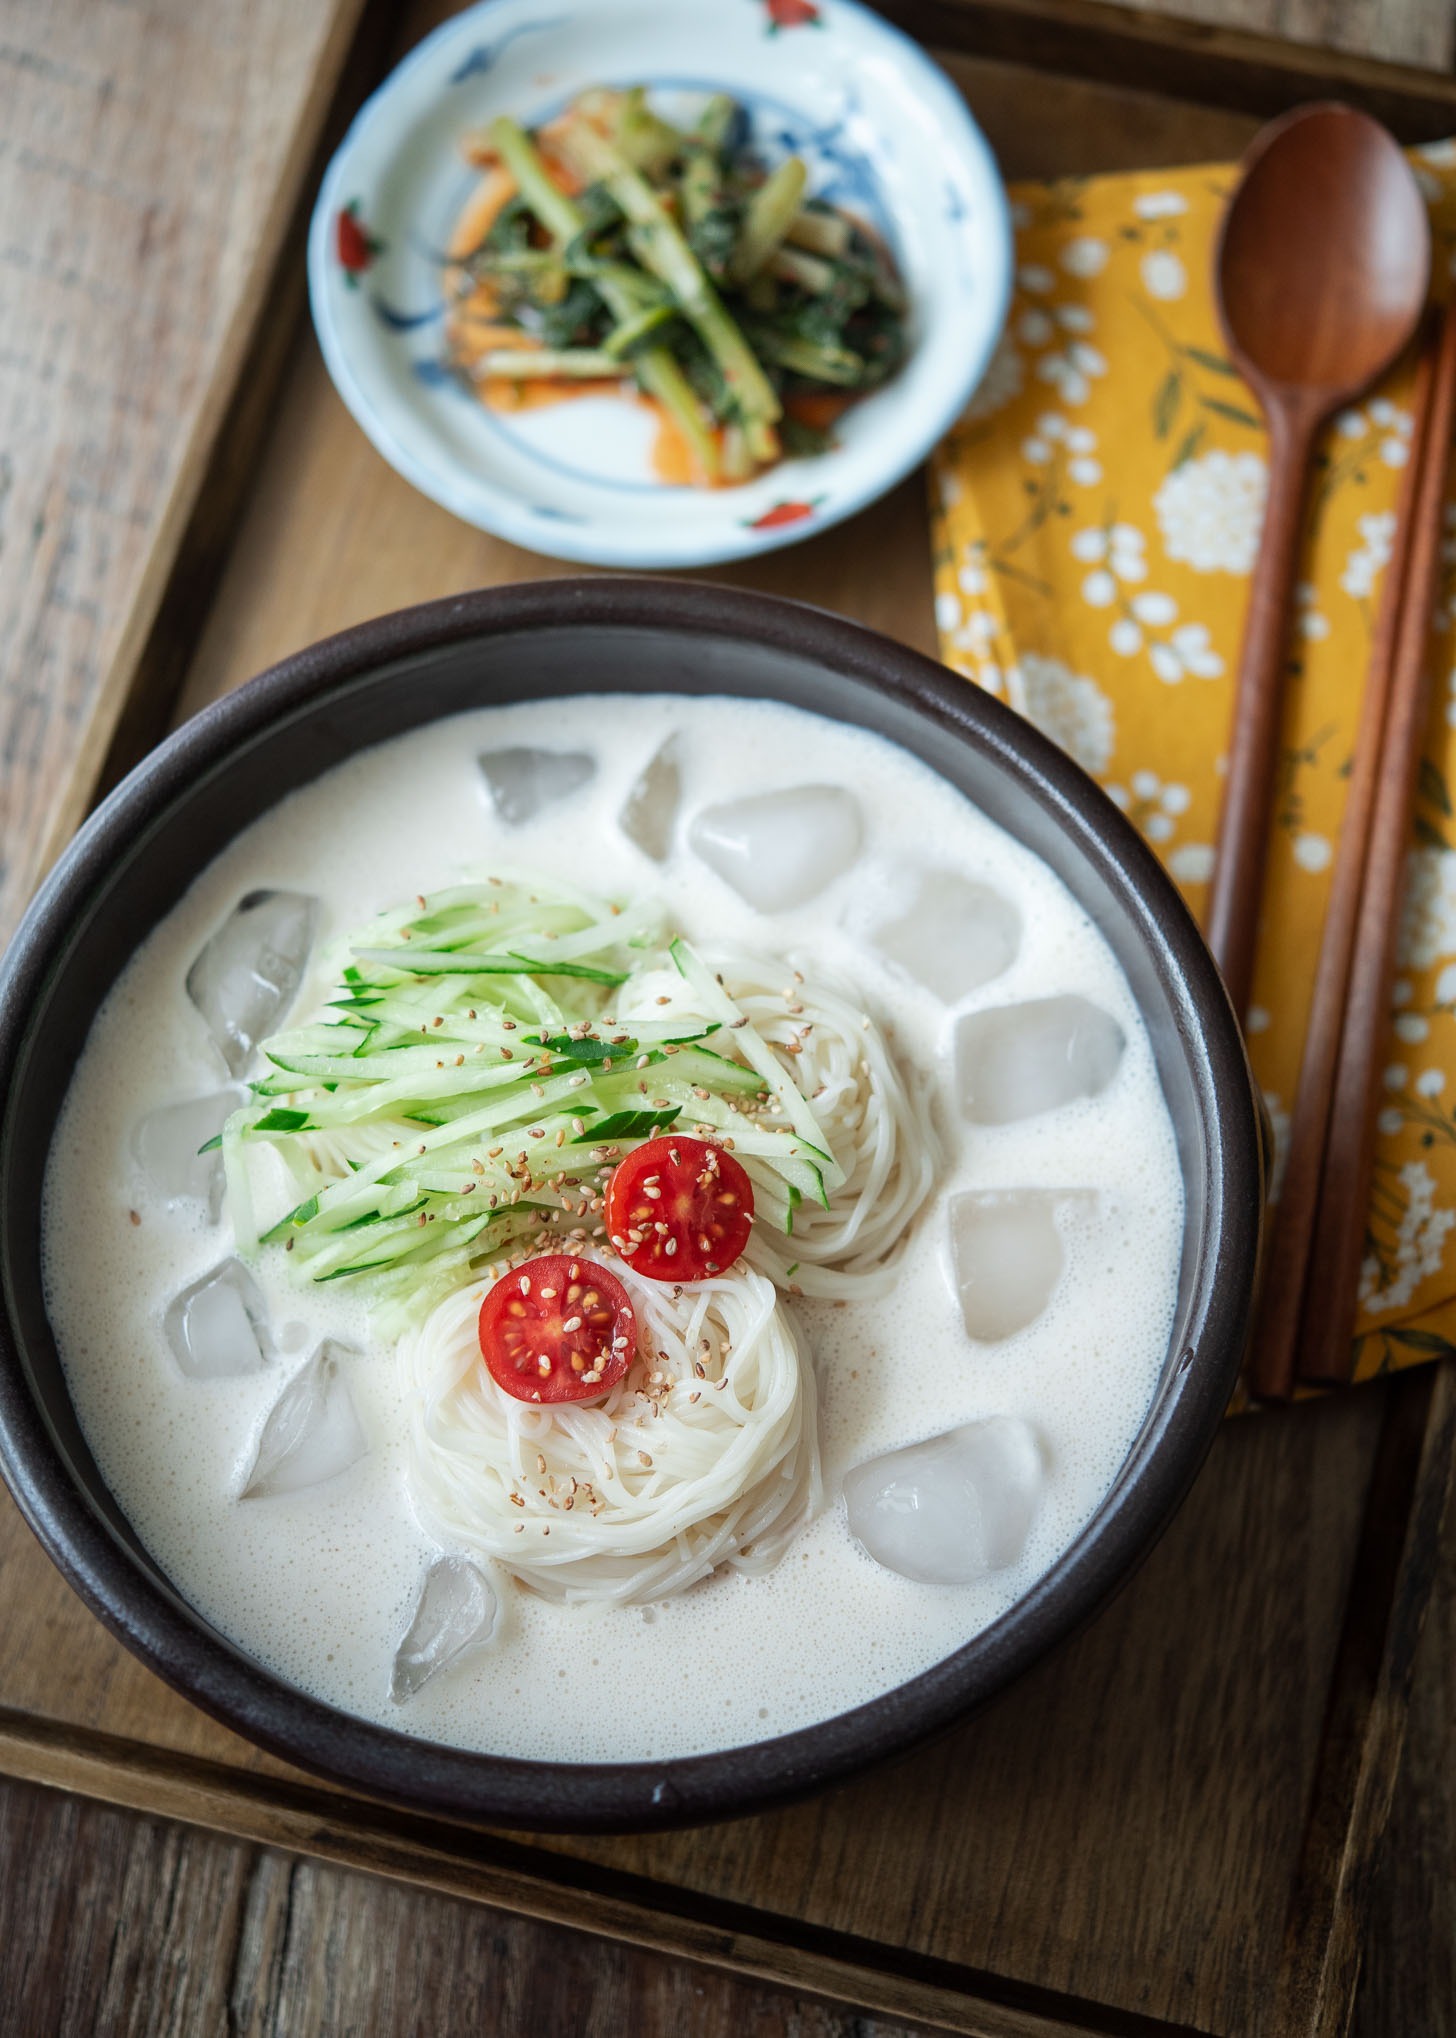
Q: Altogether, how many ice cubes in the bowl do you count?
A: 12